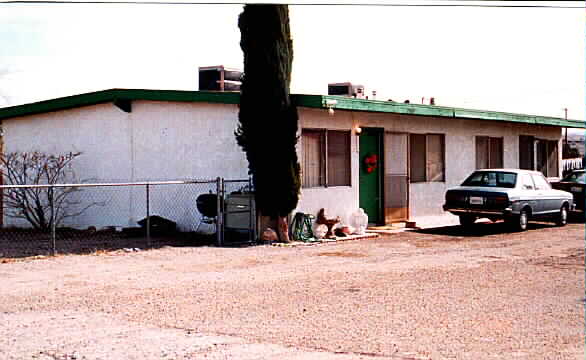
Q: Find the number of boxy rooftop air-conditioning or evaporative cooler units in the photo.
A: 2